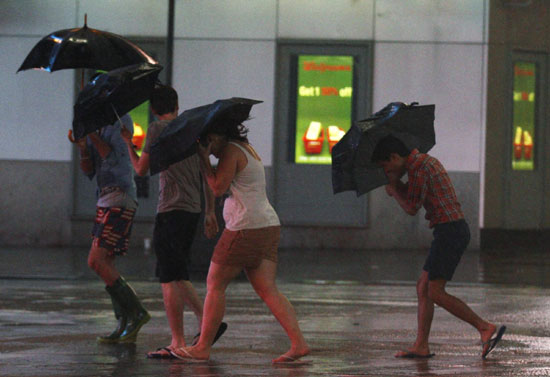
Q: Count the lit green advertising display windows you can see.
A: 3